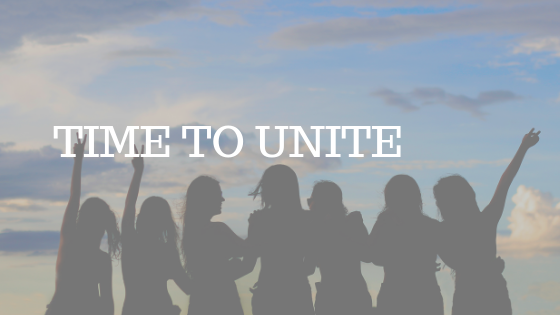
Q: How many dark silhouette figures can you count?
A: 7